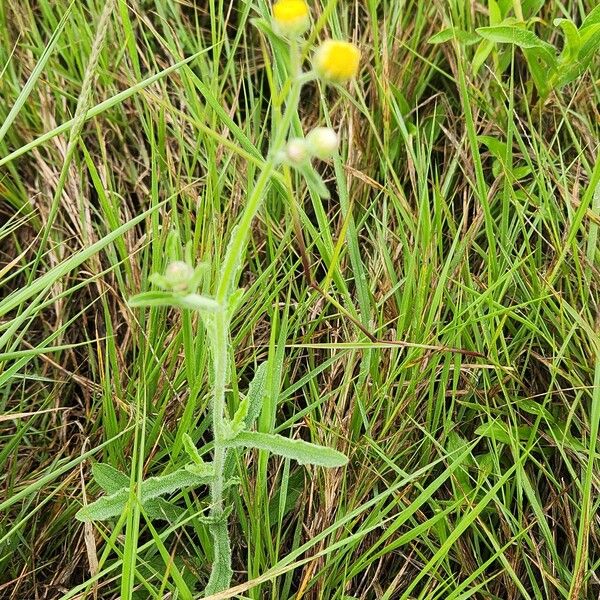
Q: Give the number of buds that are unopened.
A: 3